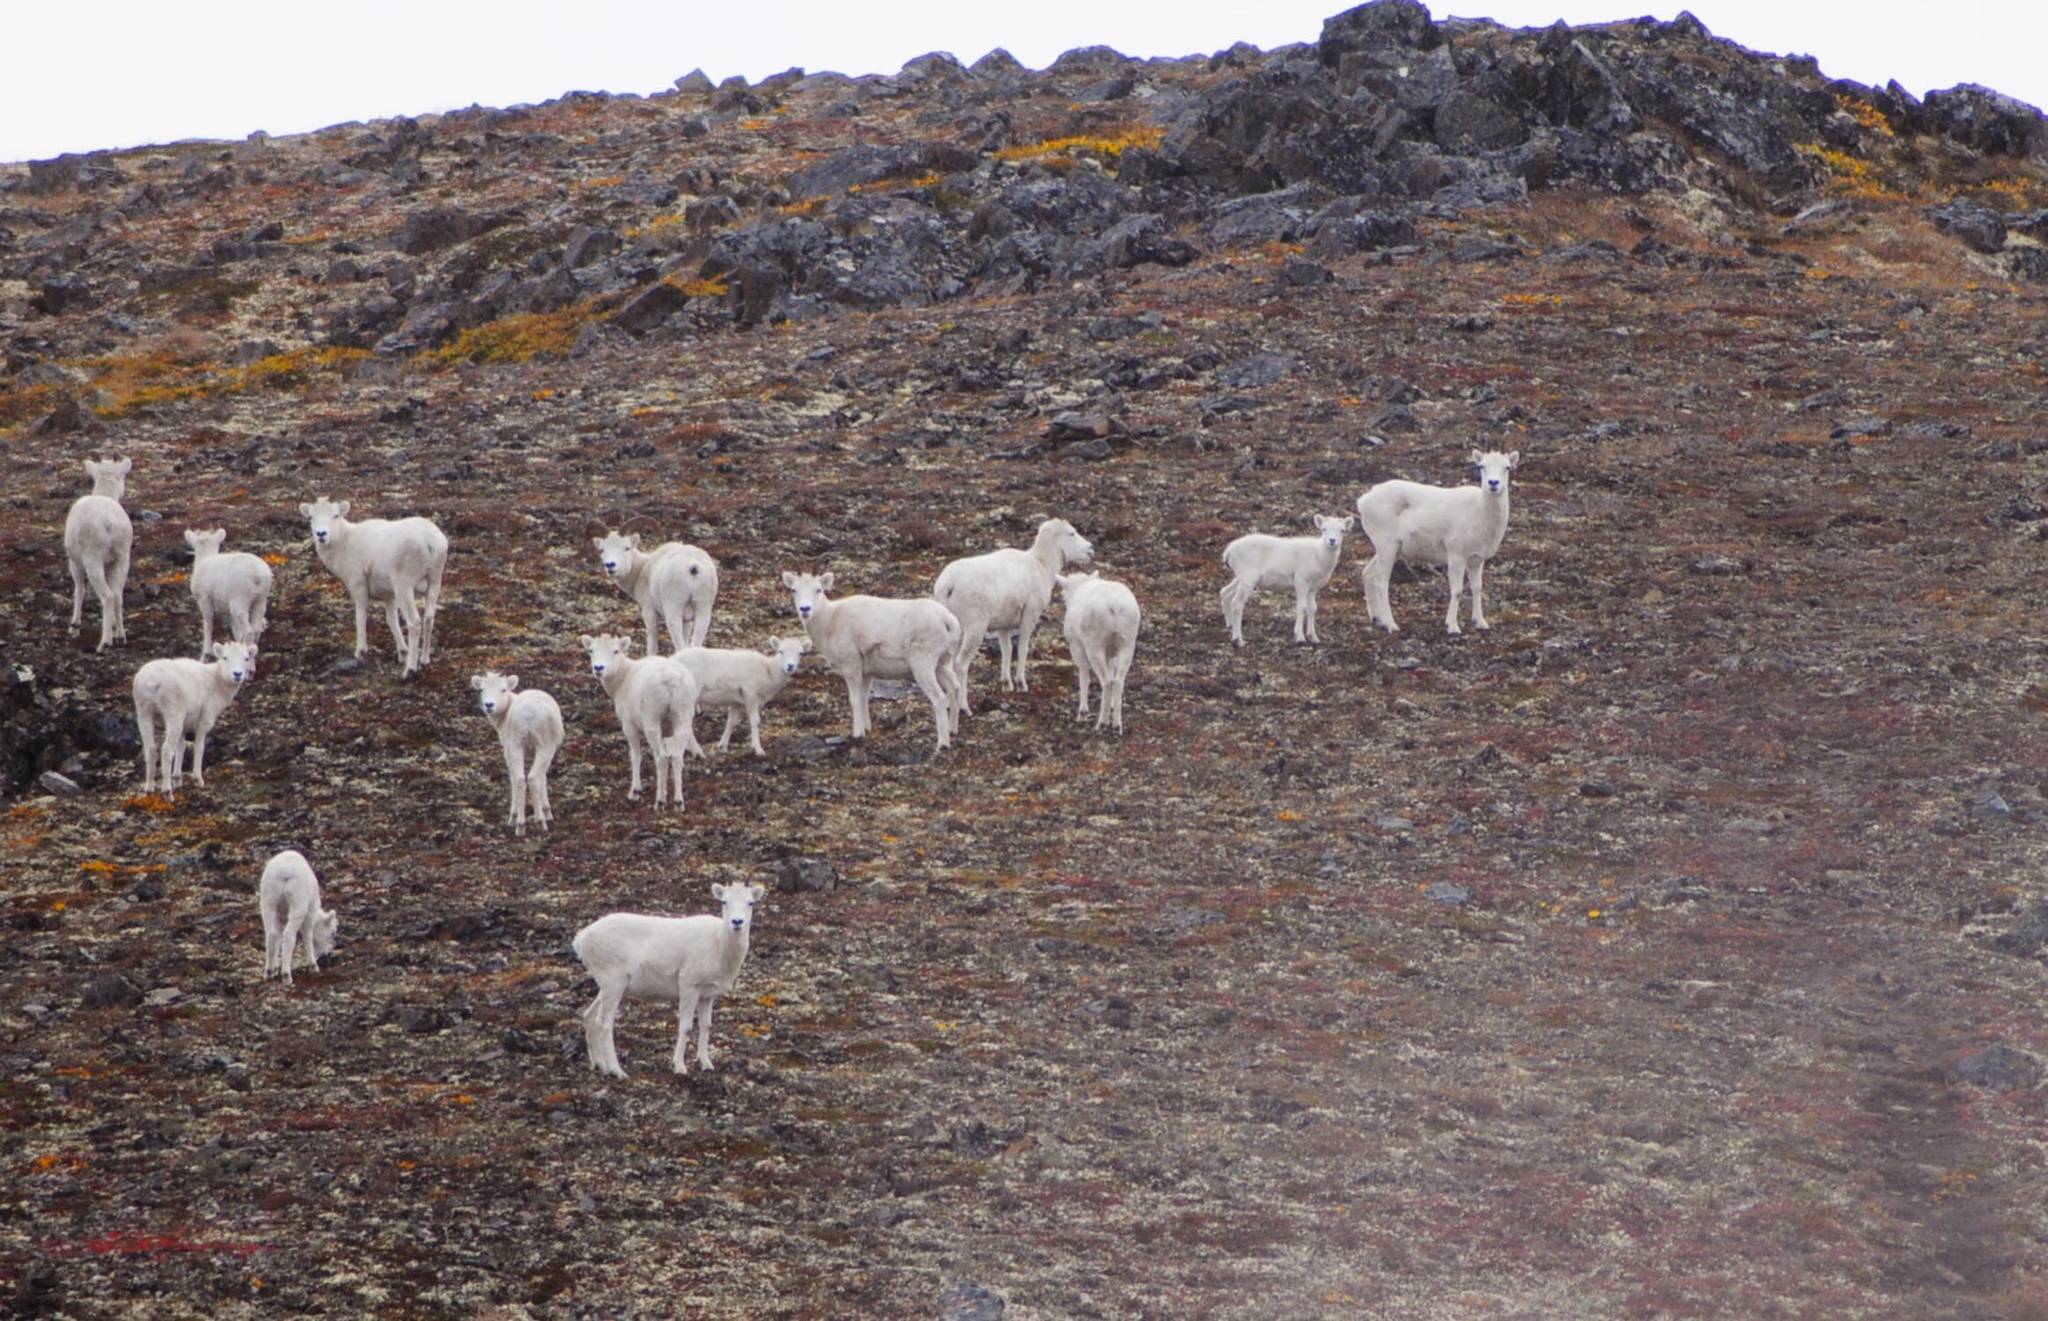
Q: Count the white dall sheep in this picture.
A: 15